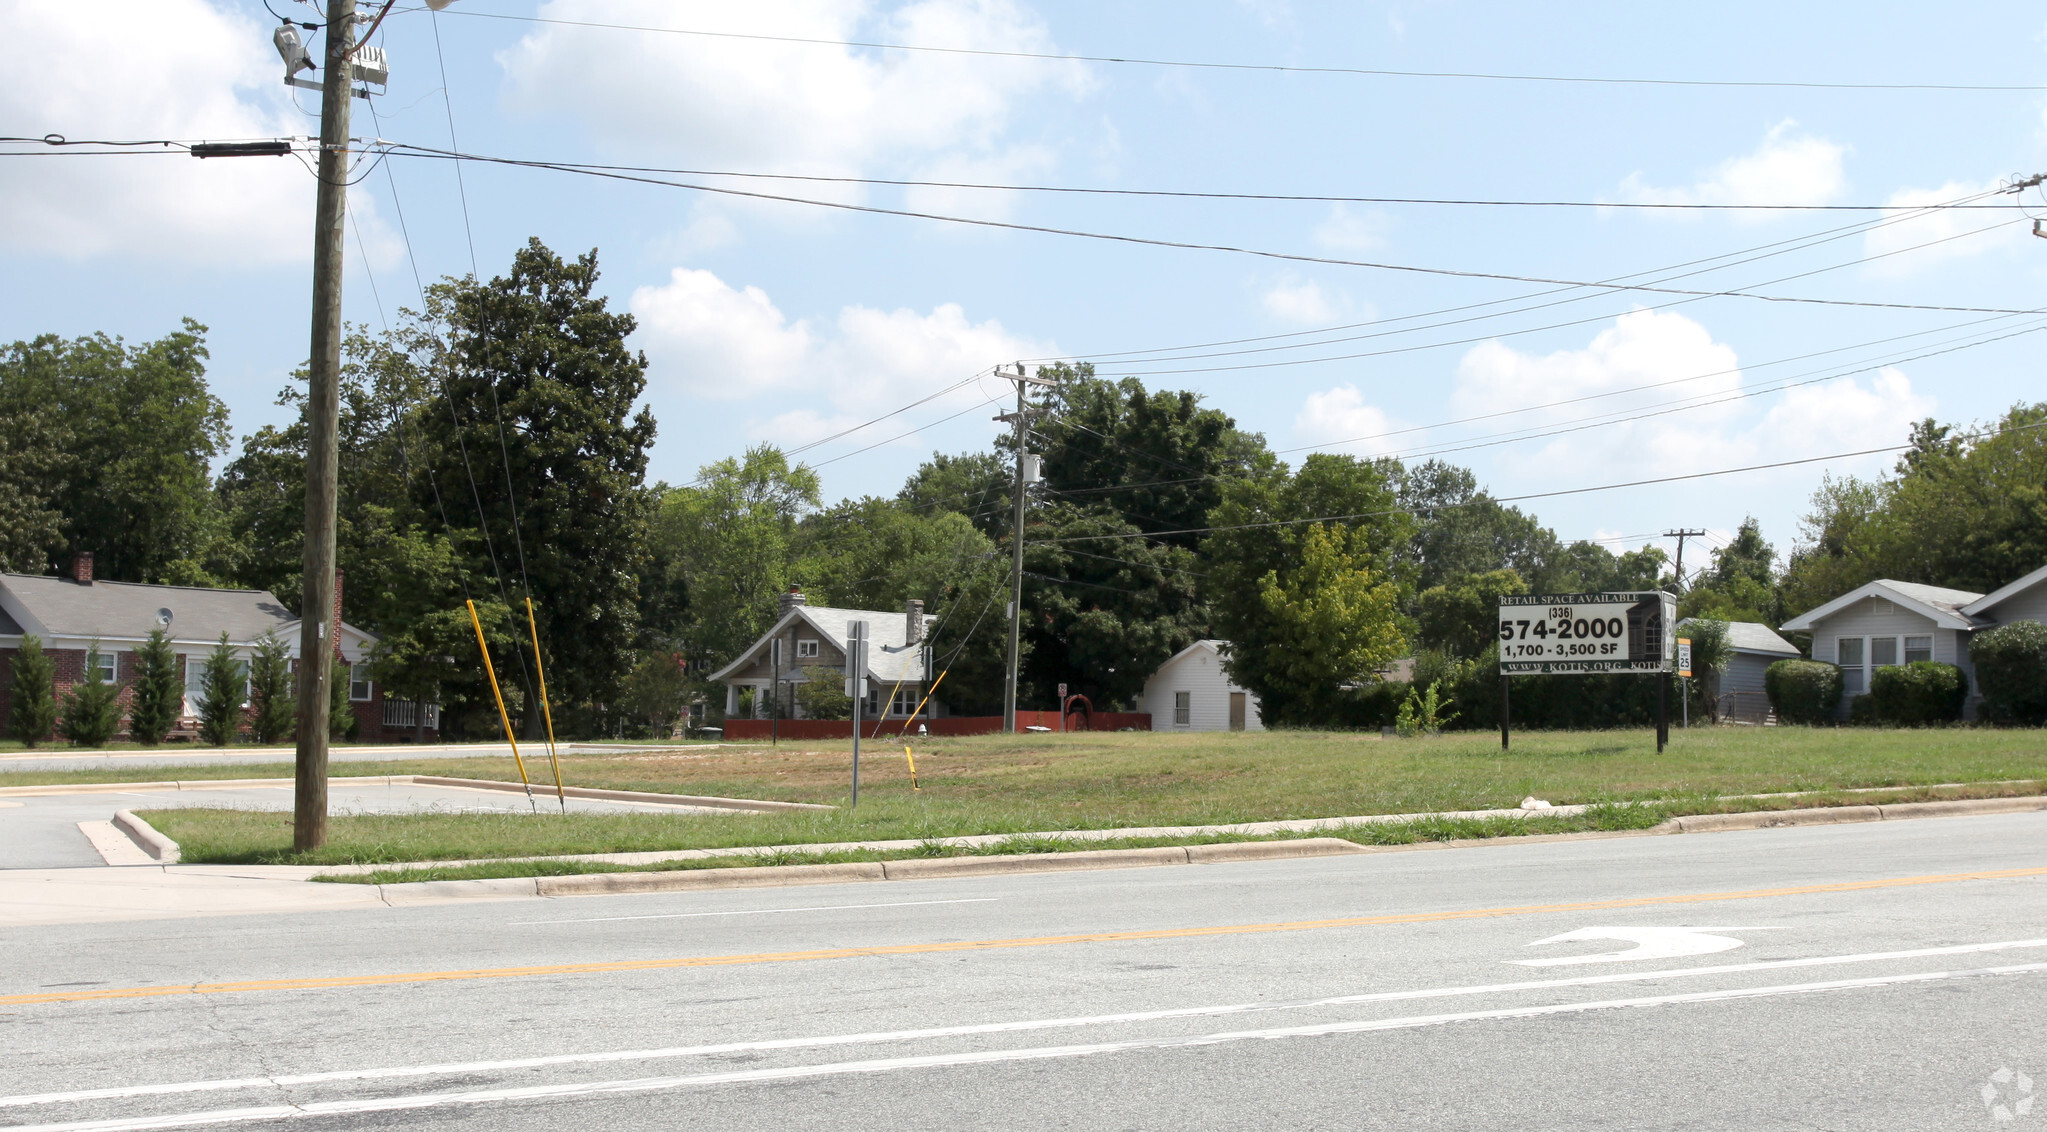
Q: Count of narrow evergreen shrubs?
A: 6